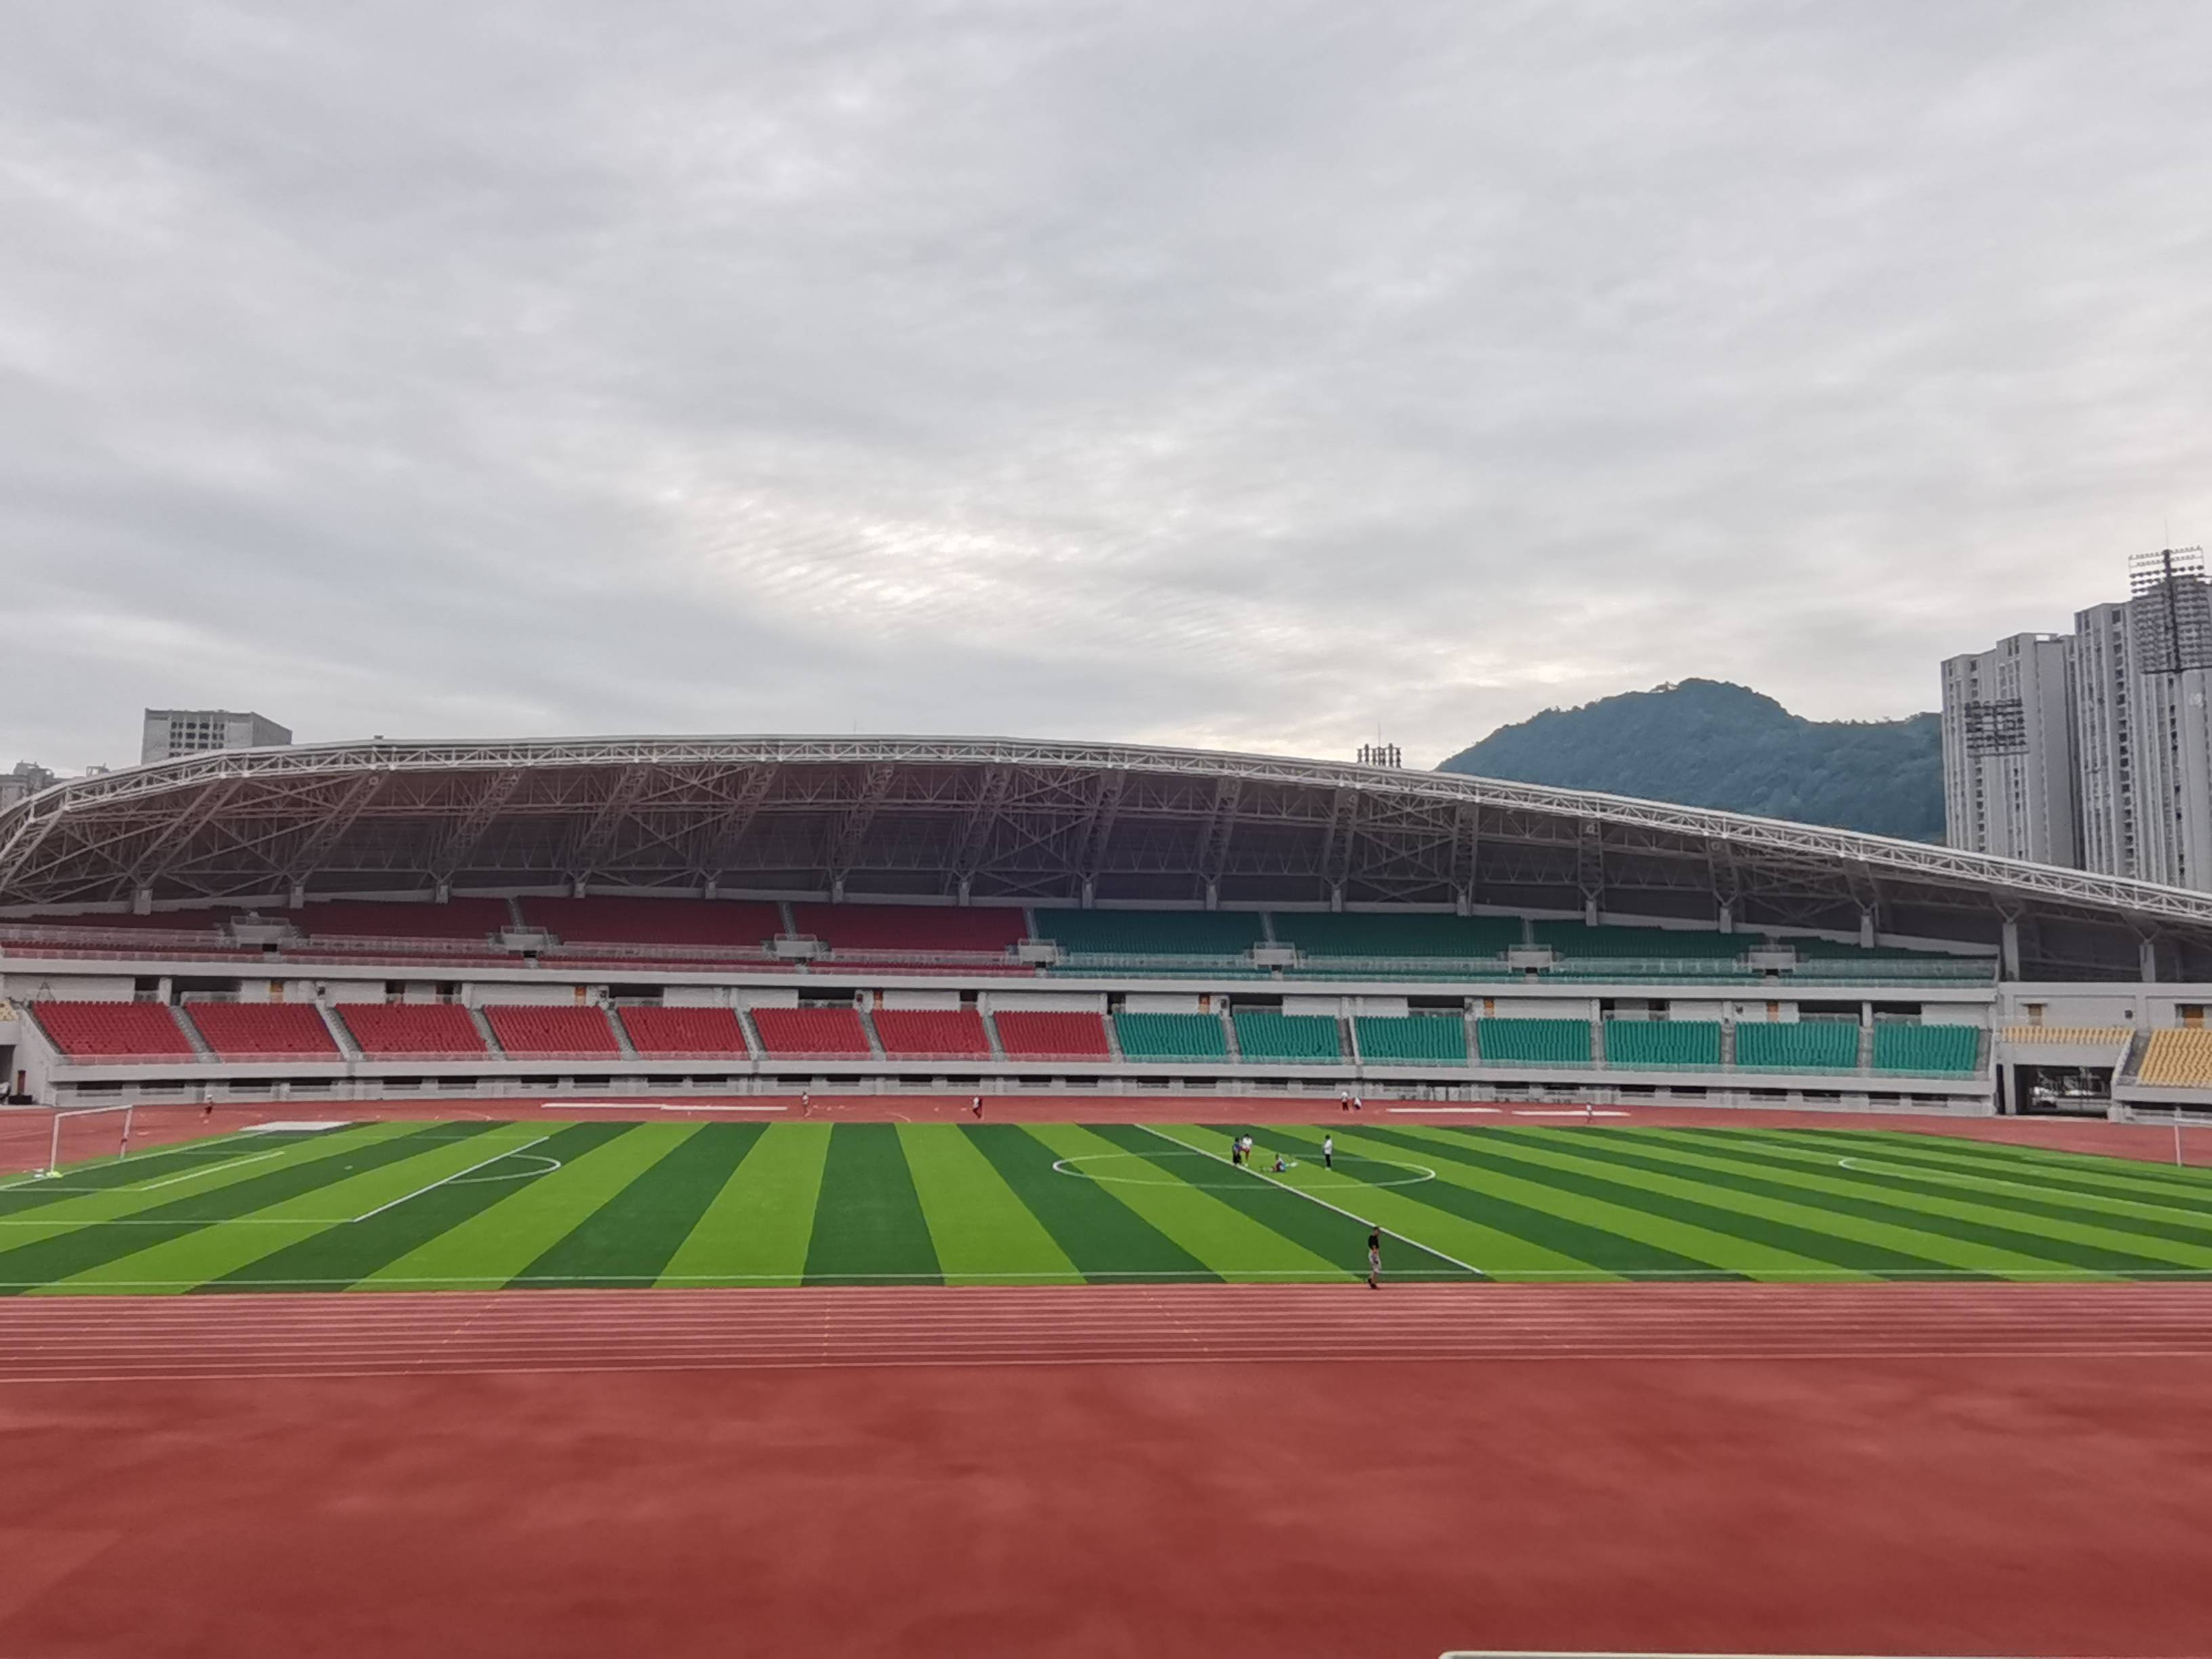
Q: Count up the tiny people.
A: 11